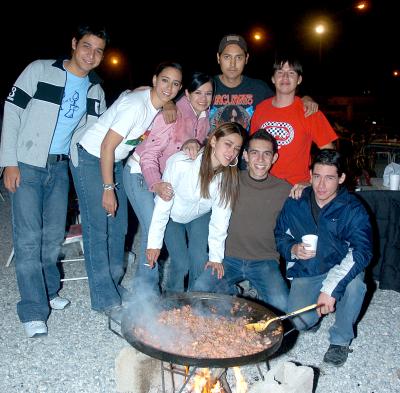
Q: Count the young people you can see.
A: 8